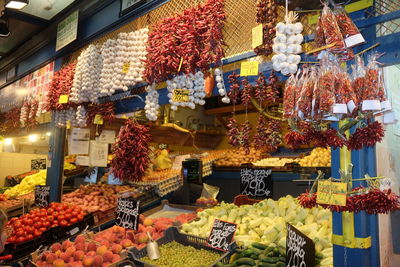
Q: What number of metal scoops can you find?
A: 1